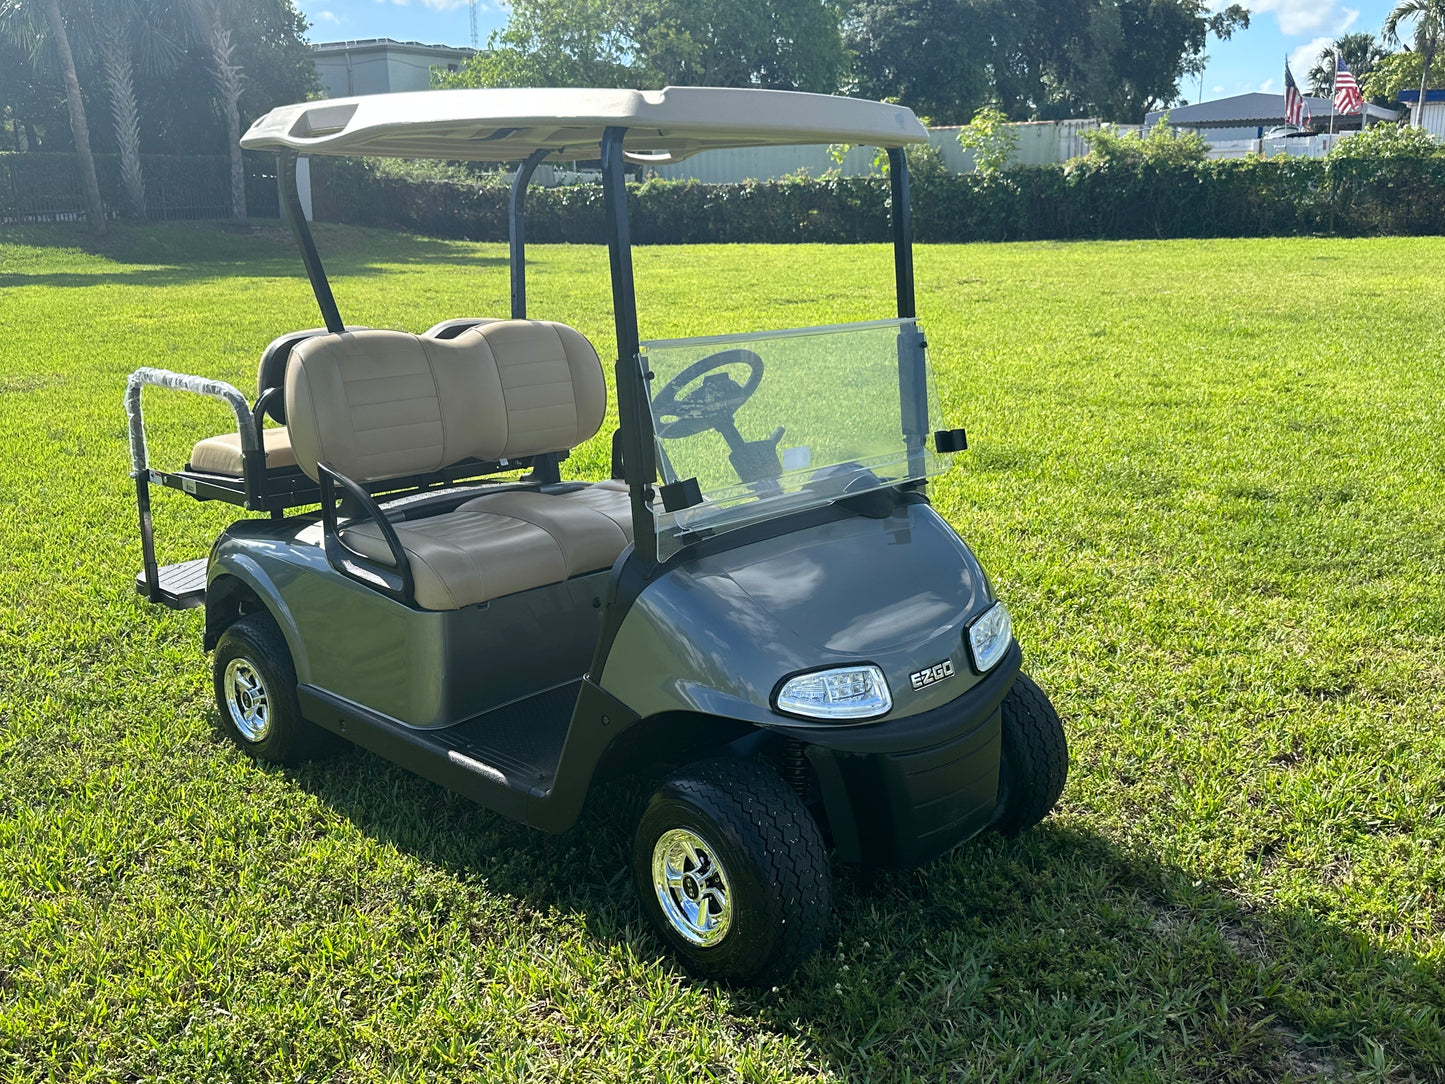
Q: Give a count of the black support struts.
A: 4